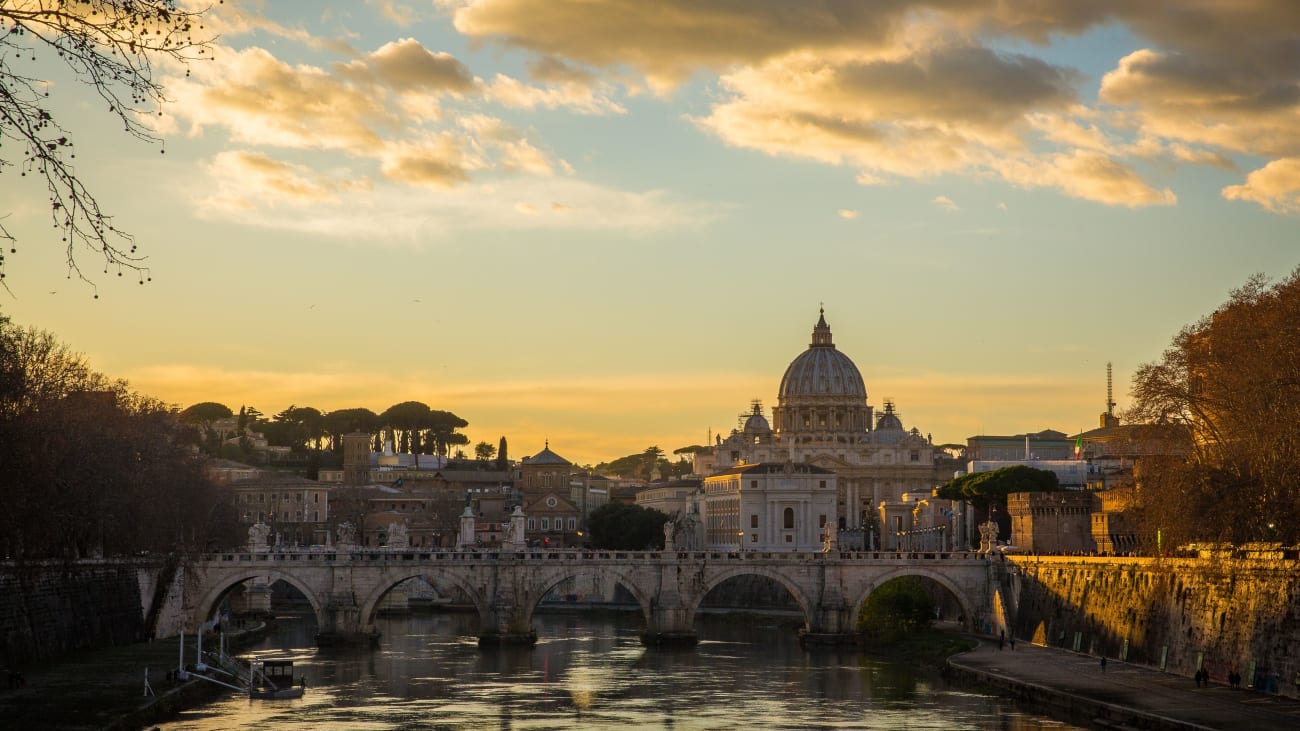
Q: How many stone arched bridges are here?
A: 1